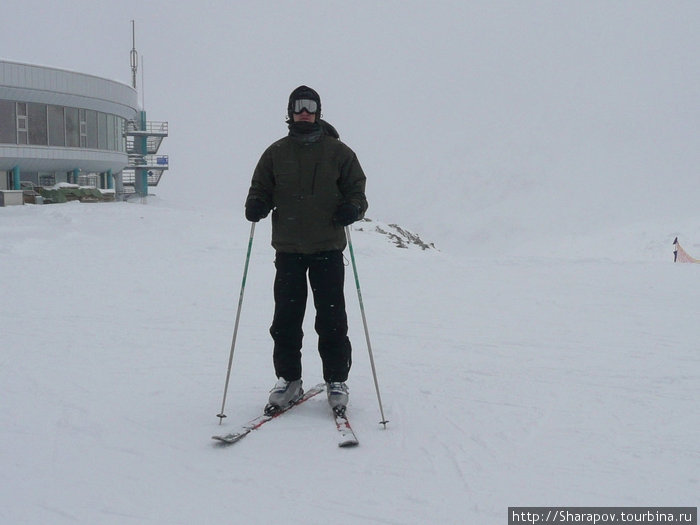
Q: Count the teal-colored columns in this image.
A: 4